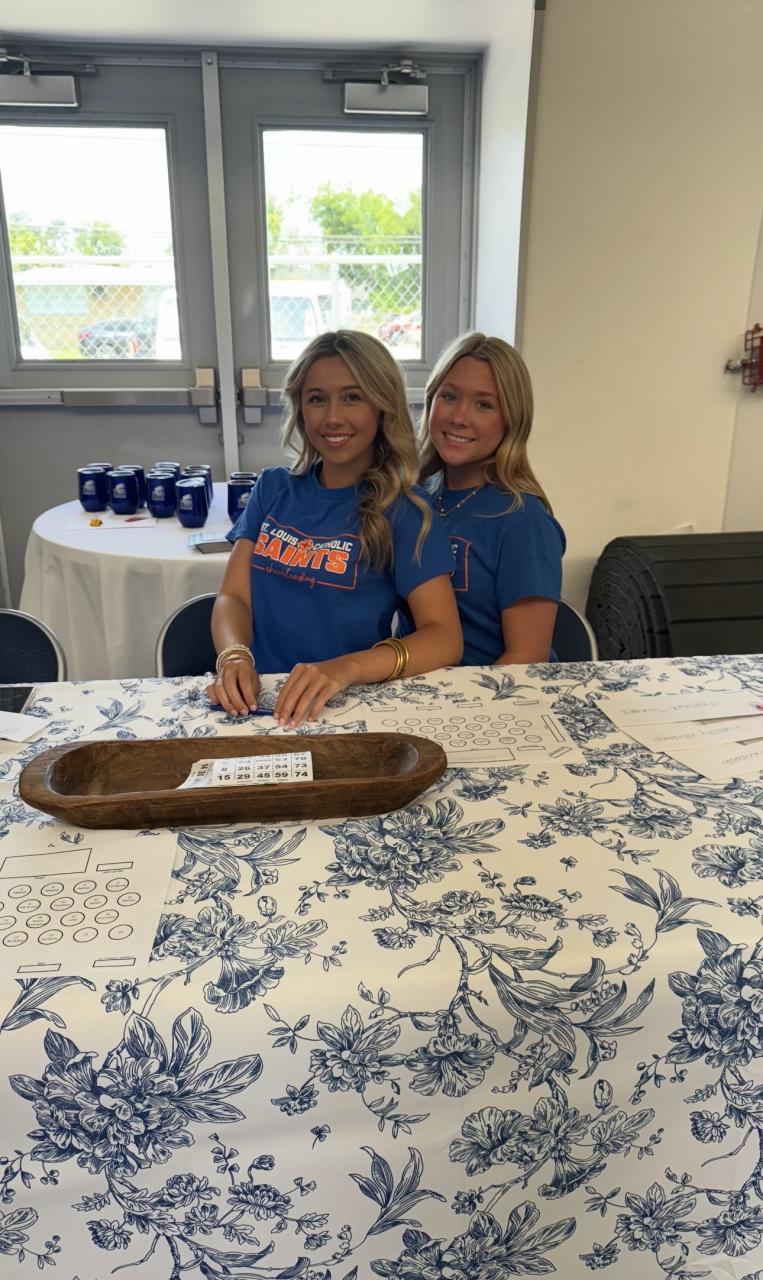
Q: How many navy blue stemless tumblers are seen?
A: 12